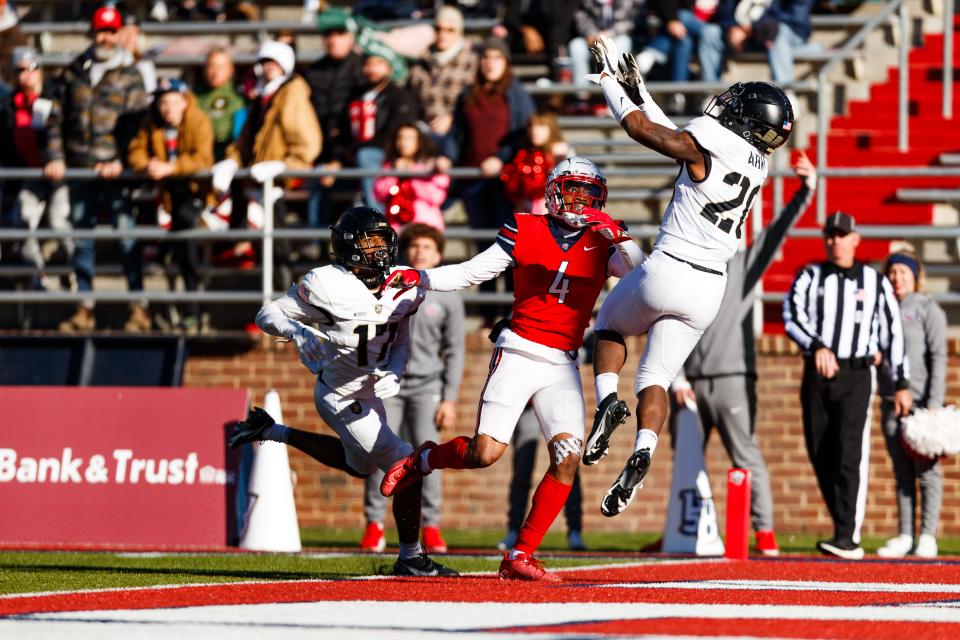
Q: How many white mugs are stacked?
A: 0